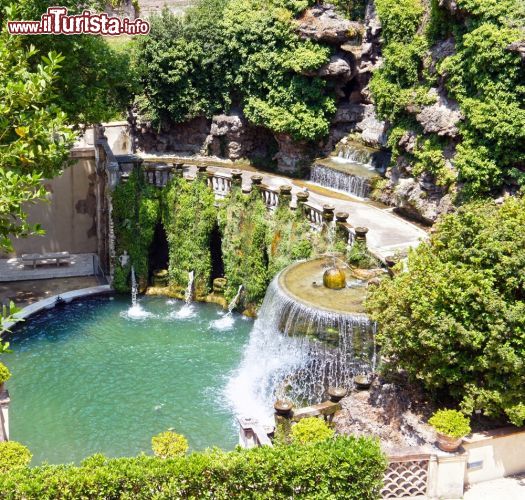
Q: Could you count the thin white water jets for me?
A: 3